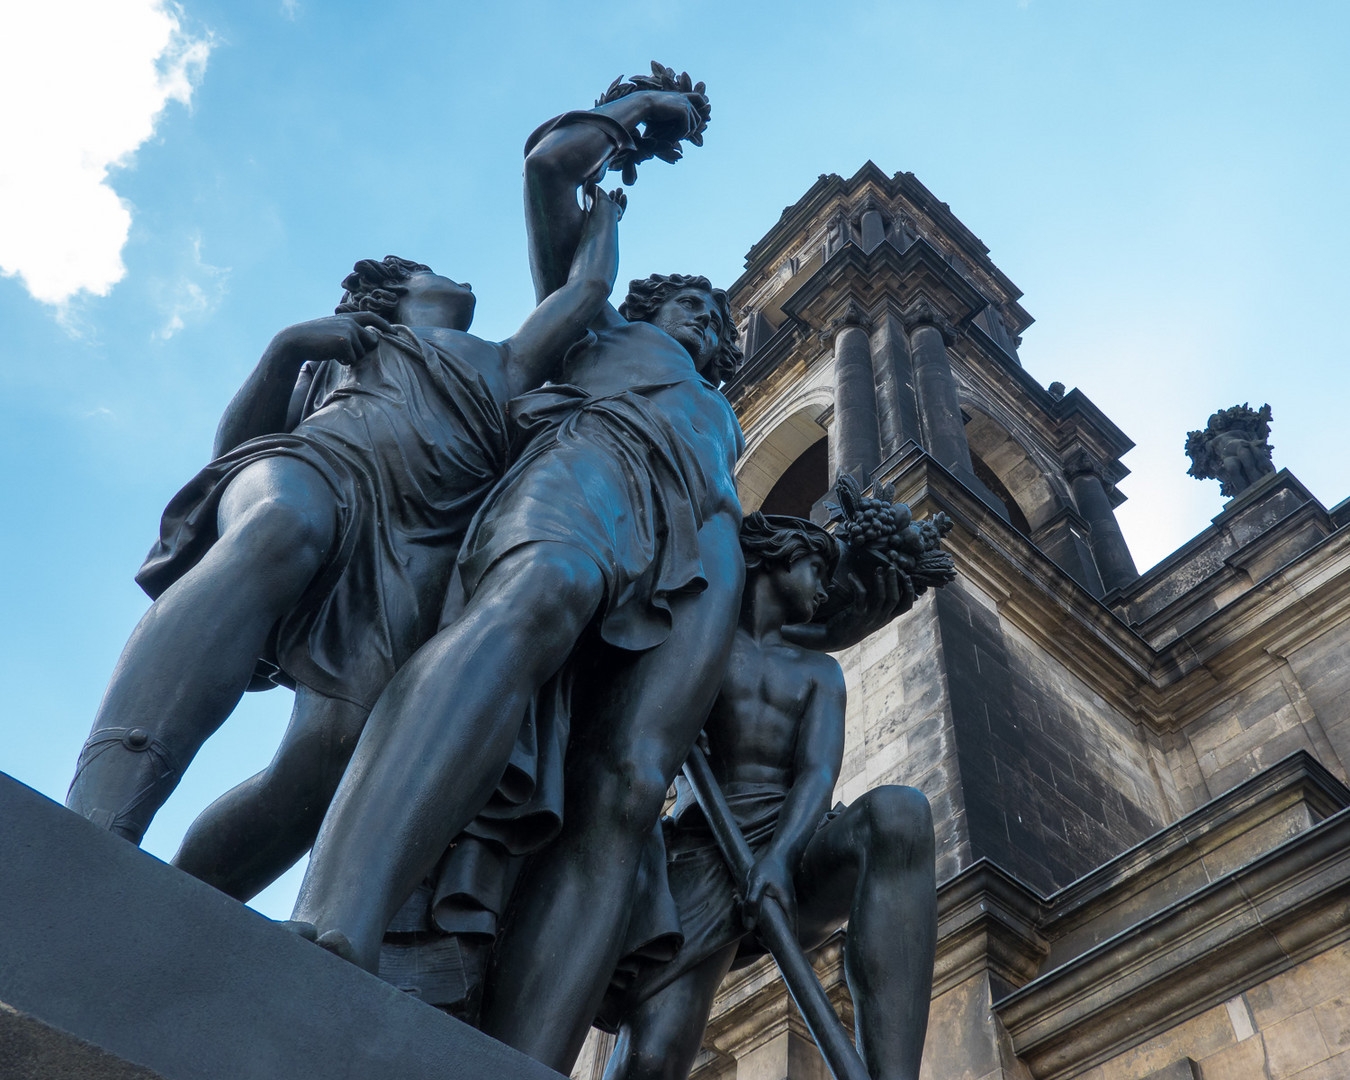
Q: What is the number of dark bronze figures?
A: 3